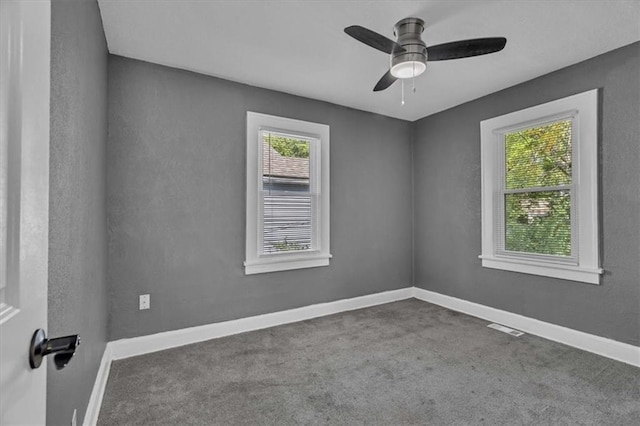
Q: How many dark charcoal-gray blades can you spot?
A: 3